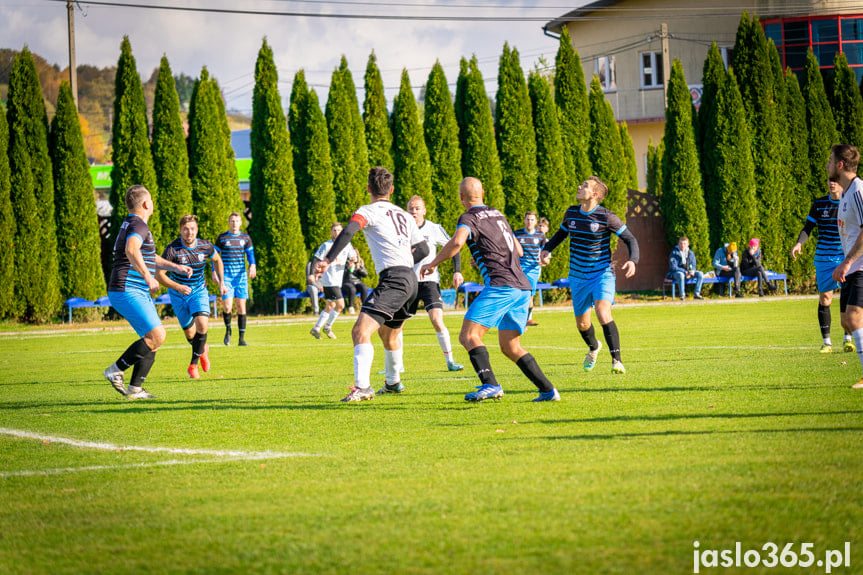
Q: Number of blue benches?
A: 4